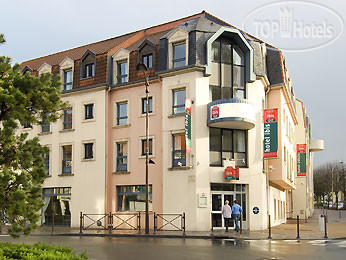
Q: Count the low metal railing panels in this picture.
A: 3